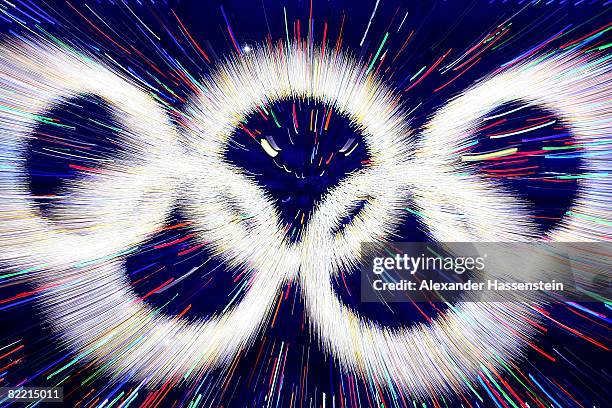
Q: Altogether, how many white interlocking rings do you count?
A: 5